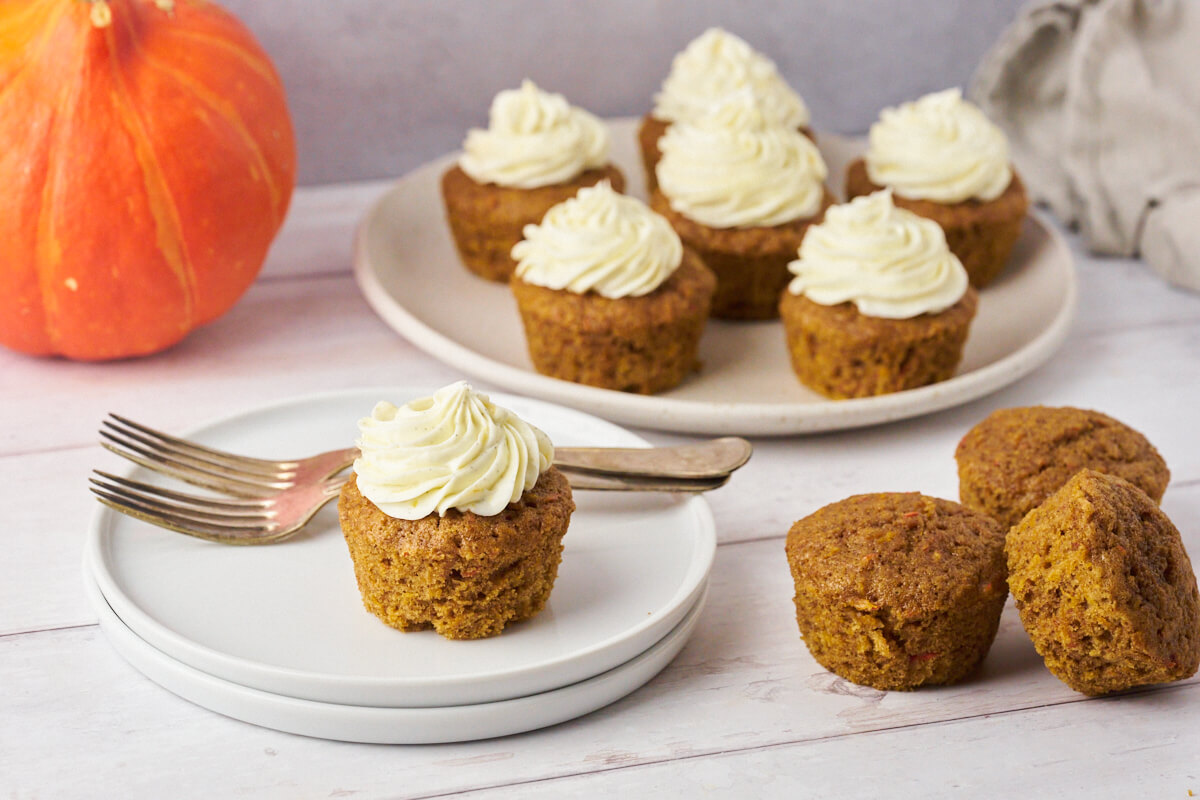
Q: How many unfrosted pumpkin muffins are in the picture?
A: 3